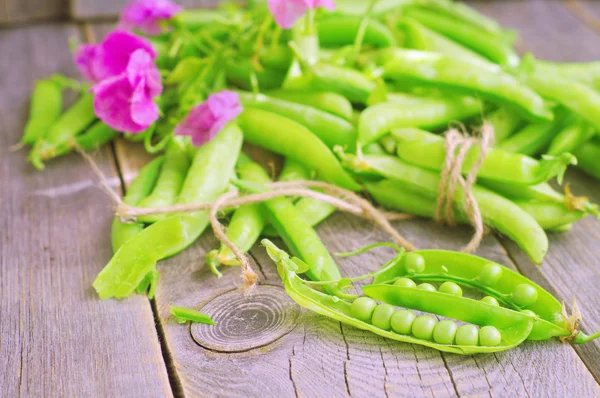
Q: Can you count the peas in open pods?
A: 15